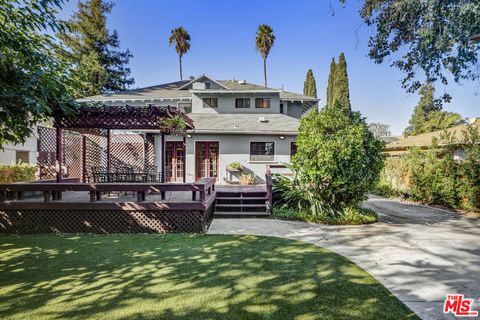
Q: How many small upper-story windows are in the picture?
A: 3